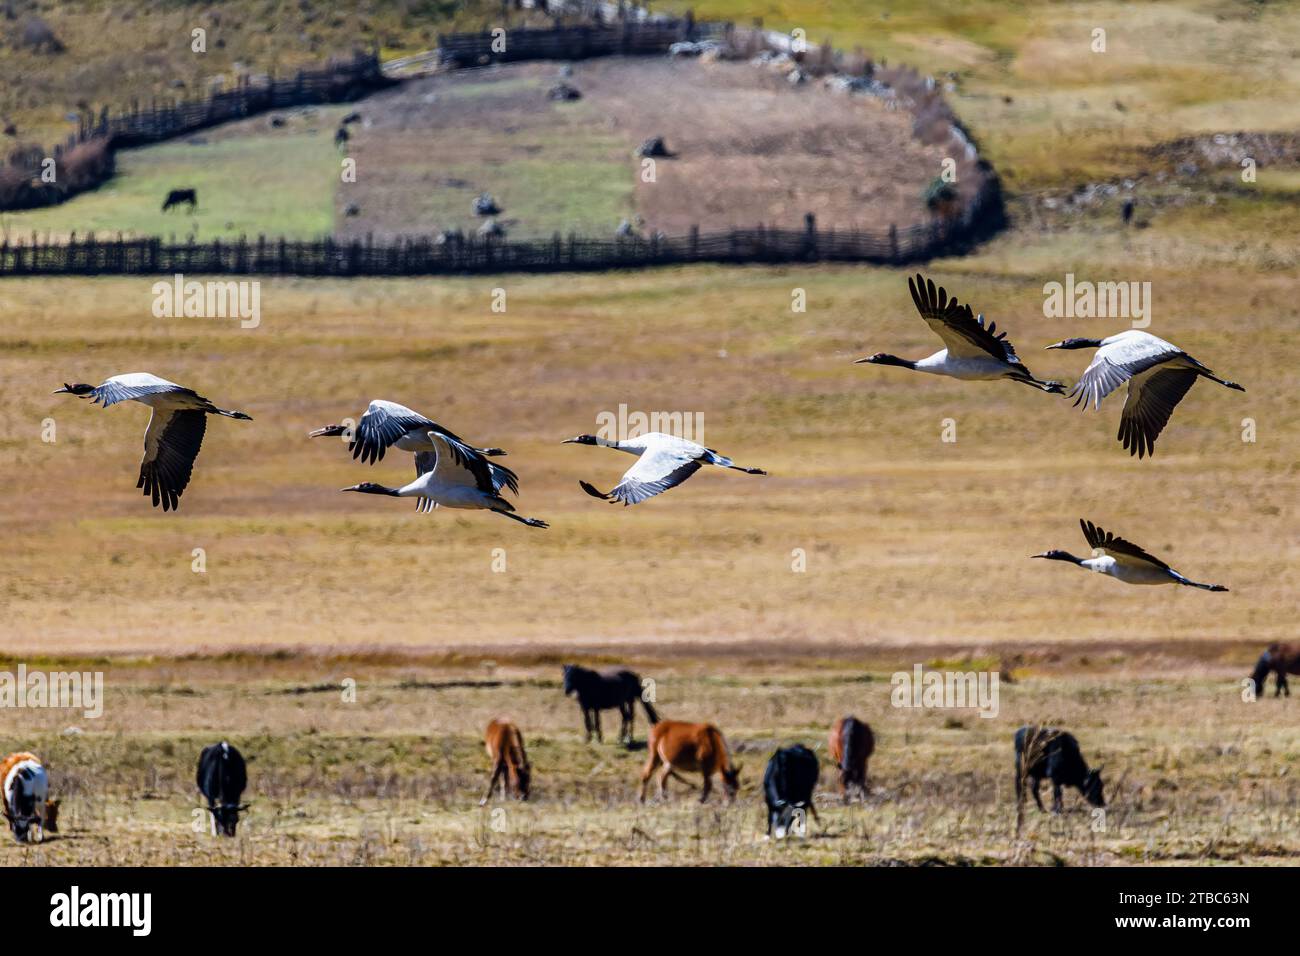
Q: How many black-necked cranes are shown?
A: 7